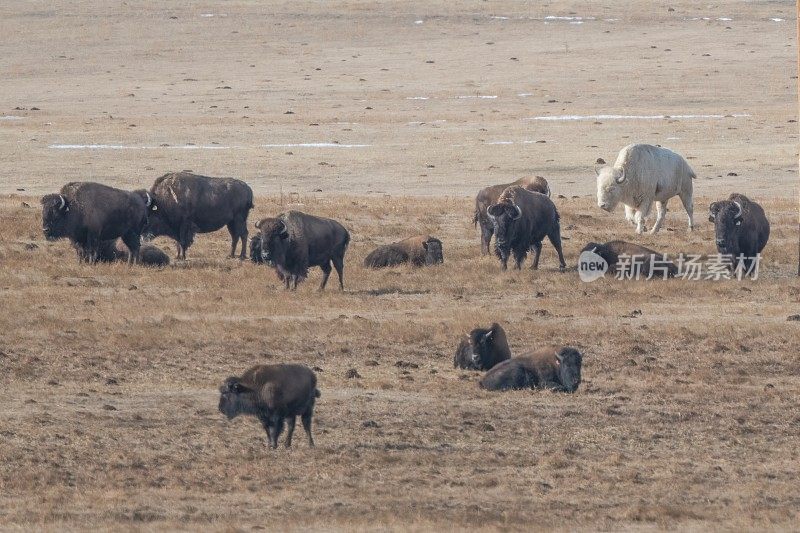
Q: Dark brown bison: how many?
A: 13